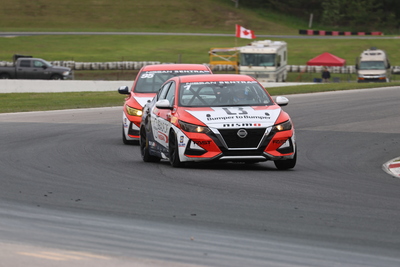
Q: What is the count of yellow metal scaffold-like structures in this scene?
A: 1